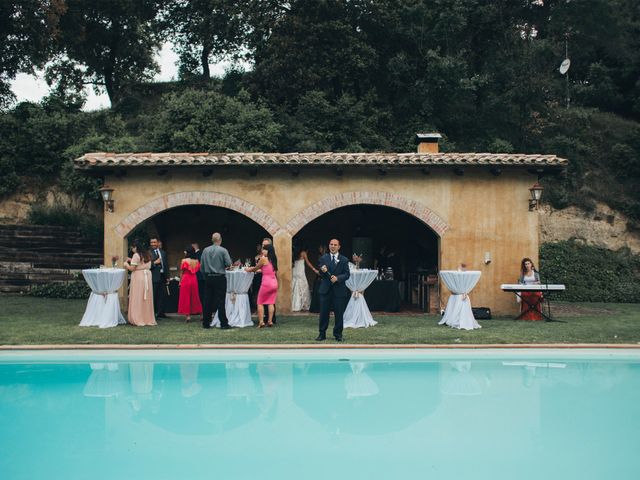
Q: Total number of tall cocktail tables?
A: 4